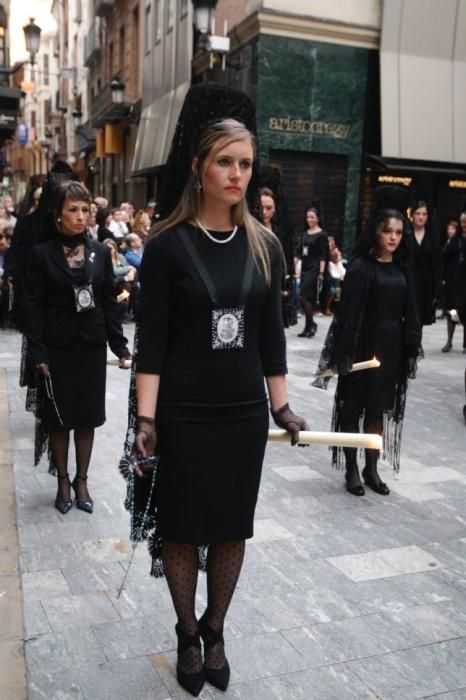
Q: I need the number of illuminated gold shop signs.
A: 2